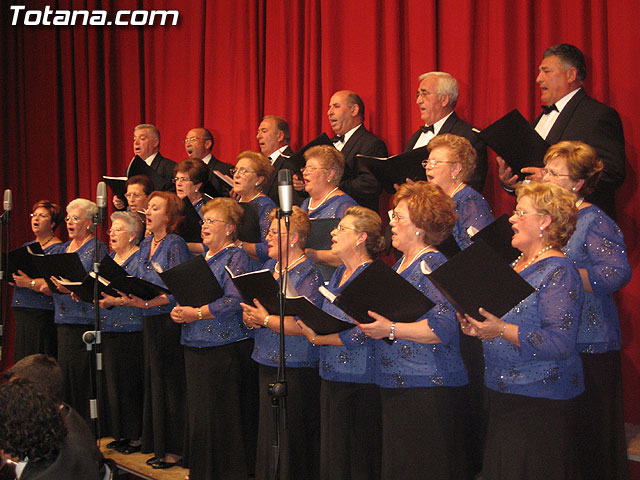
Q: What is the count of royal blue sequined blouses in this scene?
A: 15